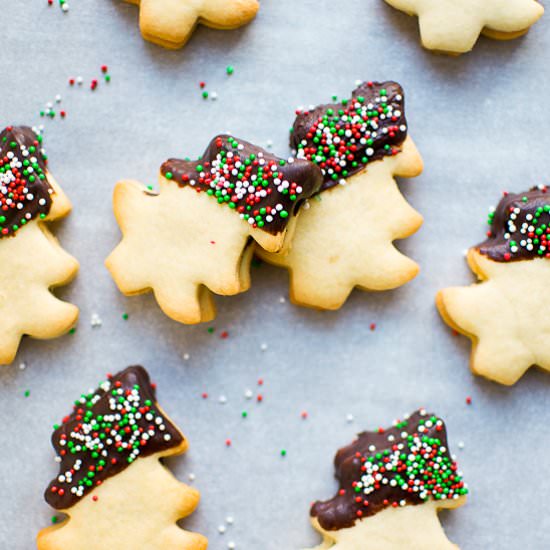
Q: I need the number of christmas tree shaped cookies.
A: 8